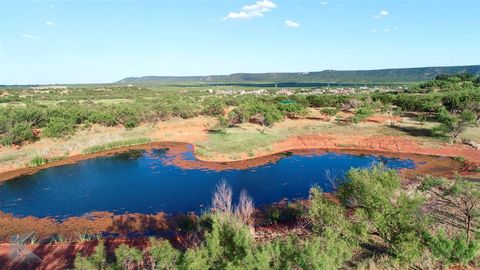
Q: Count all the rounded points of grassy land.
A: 1